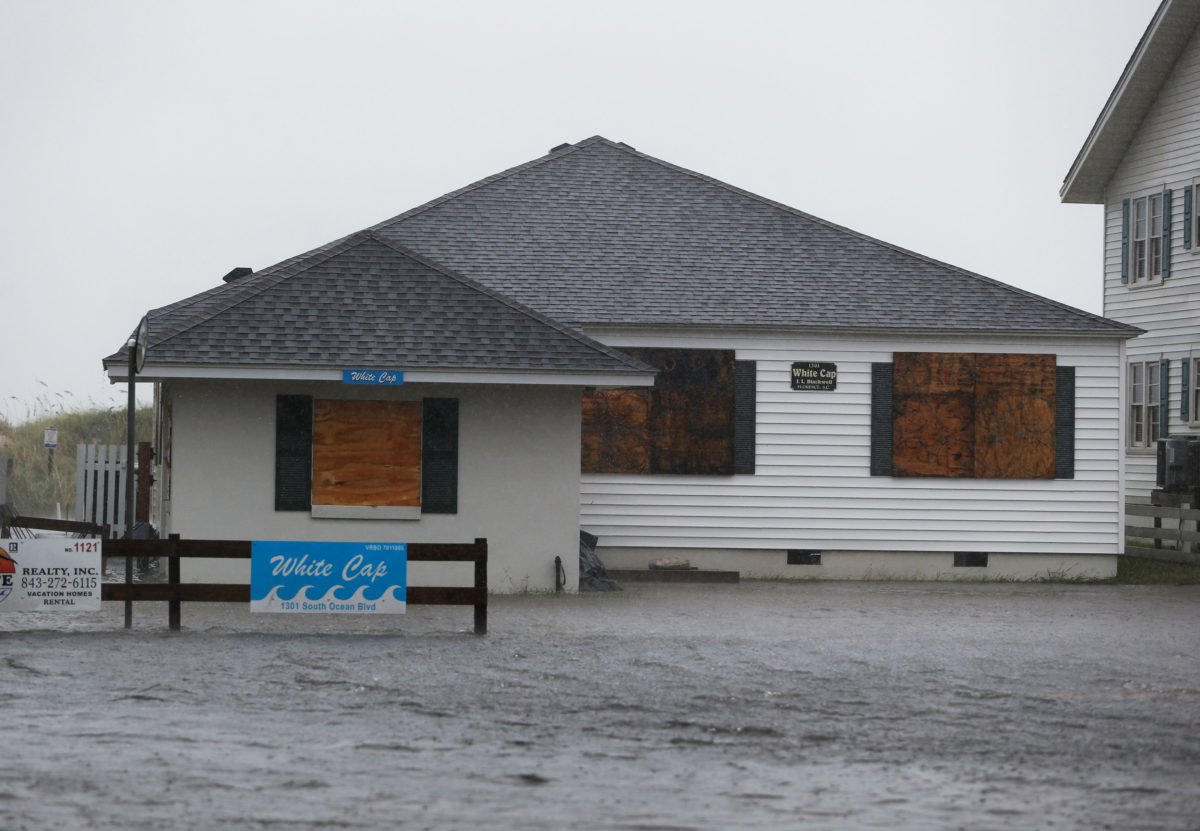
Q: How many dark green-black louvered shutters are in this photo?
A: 5